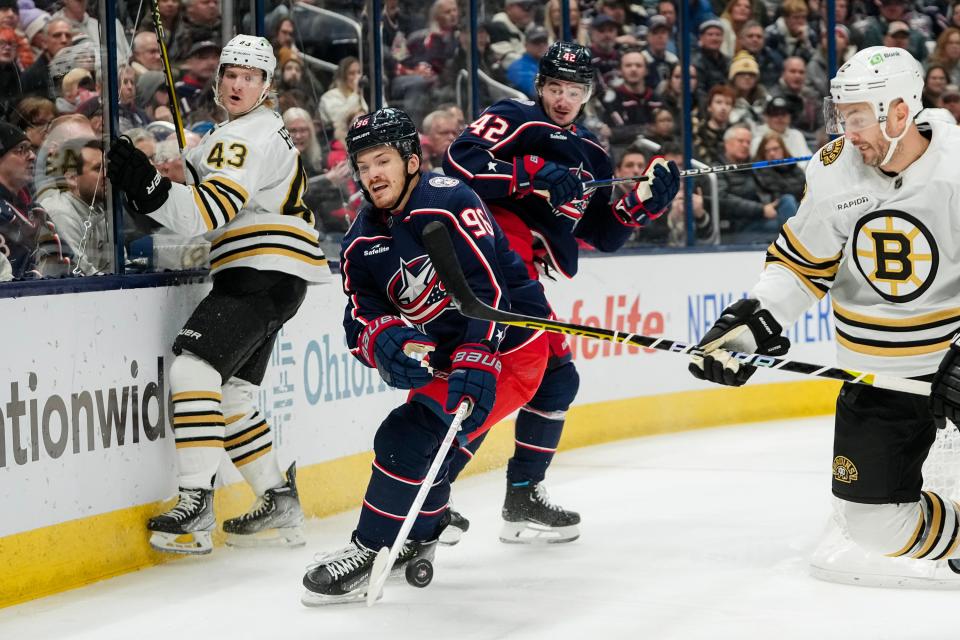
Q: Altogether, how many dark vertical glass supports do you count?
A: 7